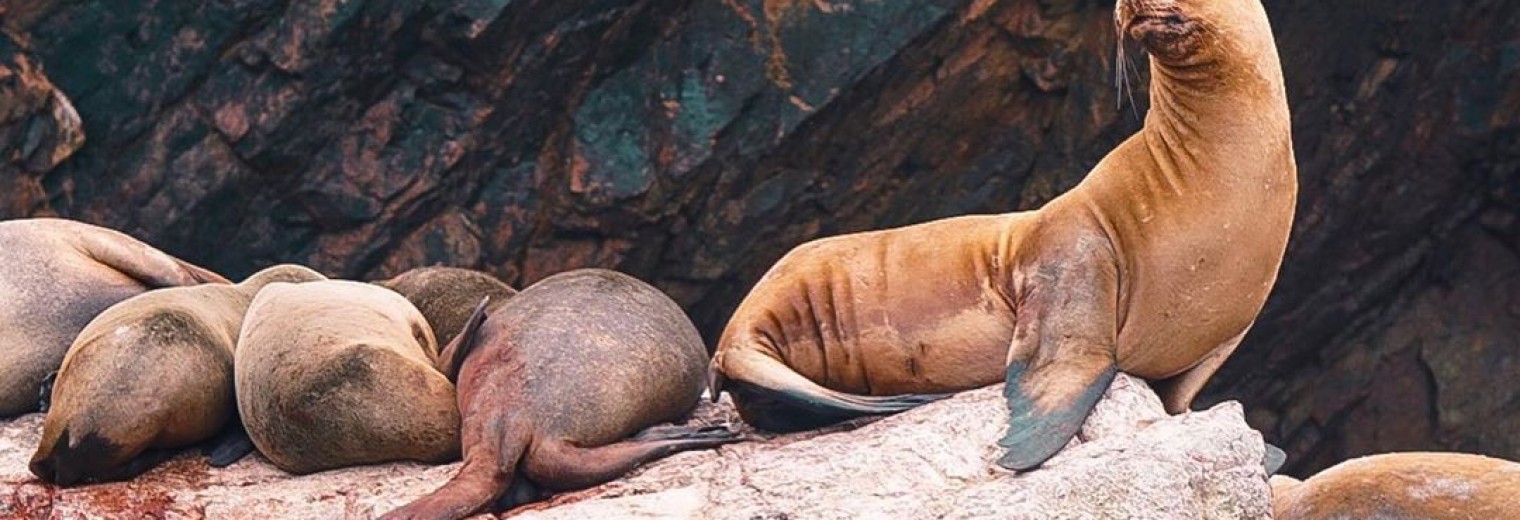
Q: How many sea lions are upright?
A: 1